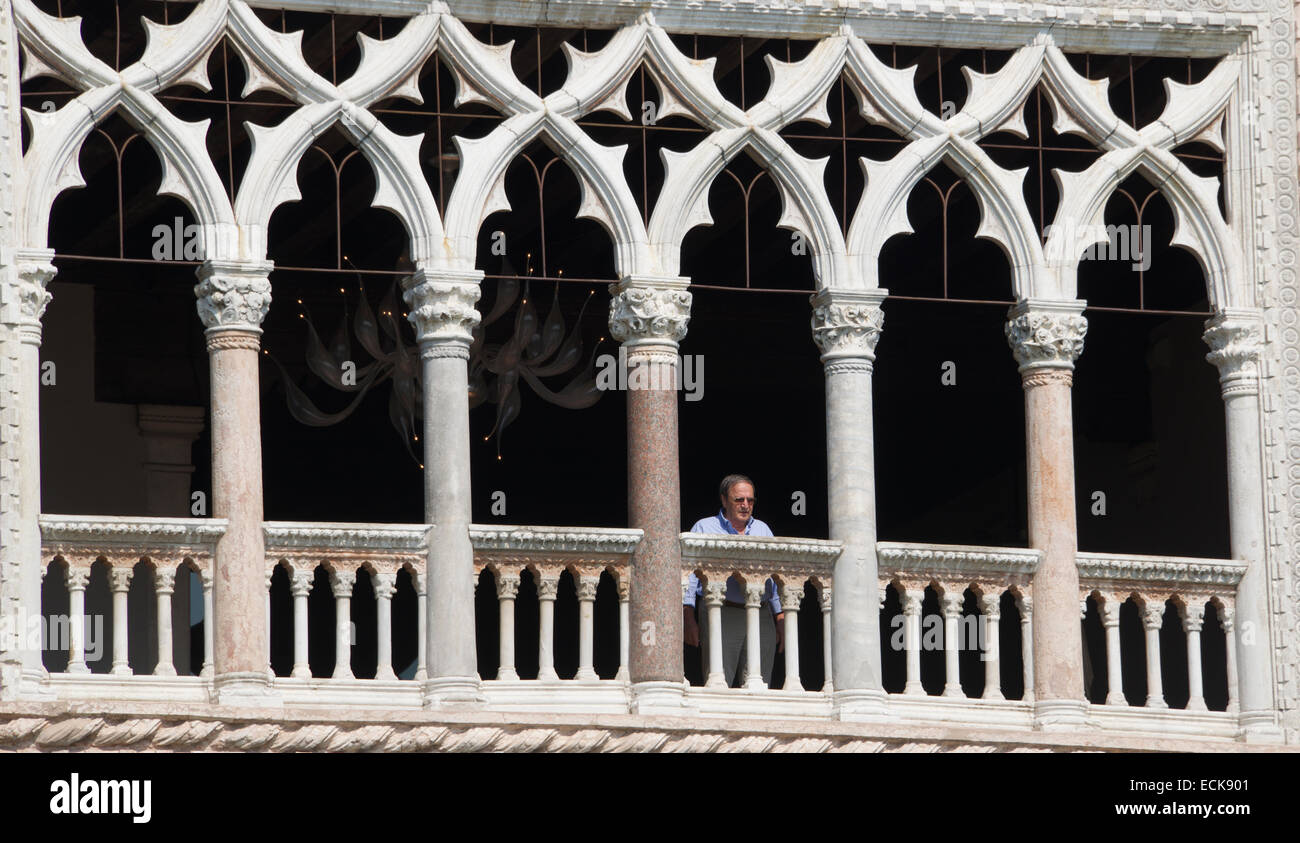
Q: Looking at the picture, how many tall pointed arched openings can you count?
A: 6